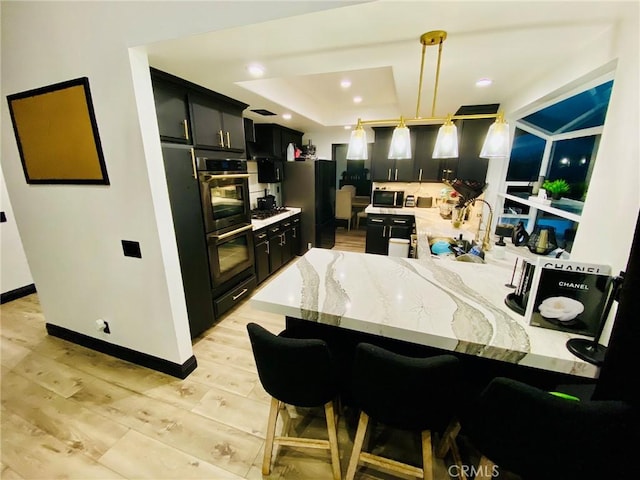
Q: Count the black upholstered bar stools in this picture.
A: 3